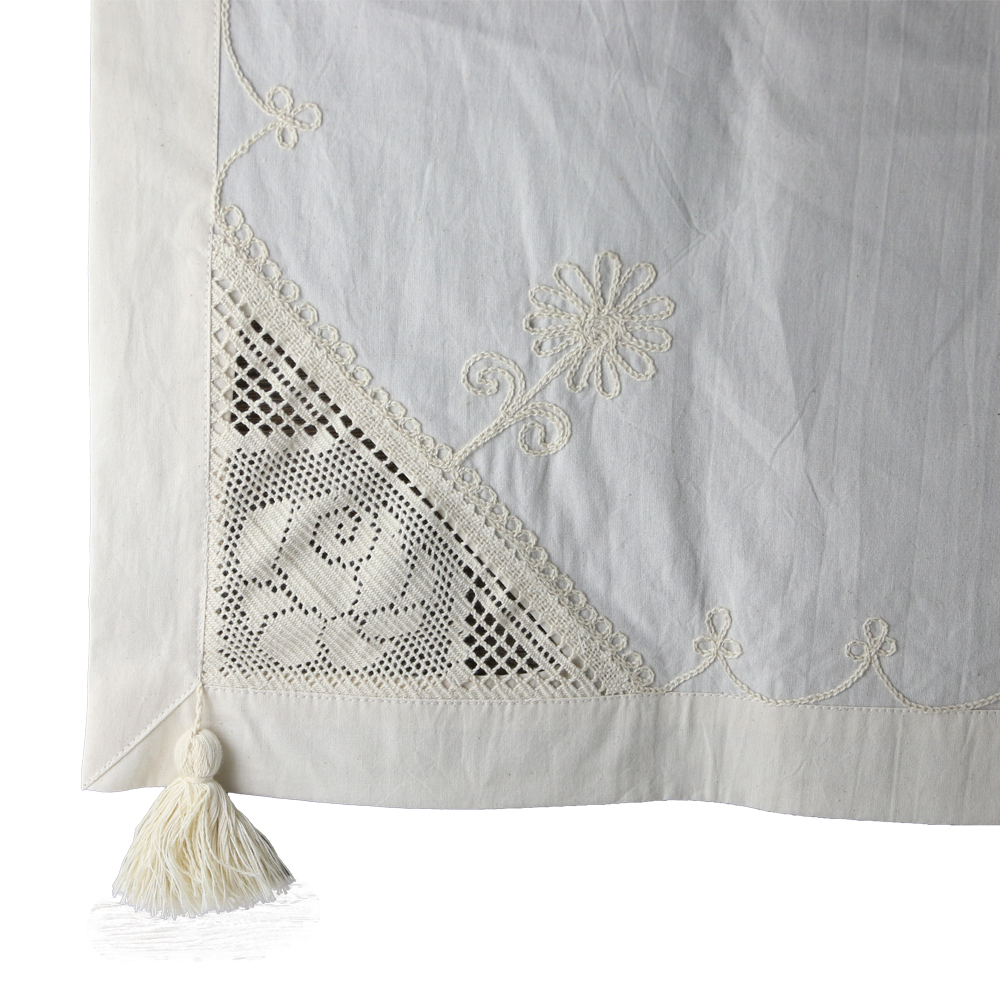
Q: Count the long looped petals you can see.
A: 11